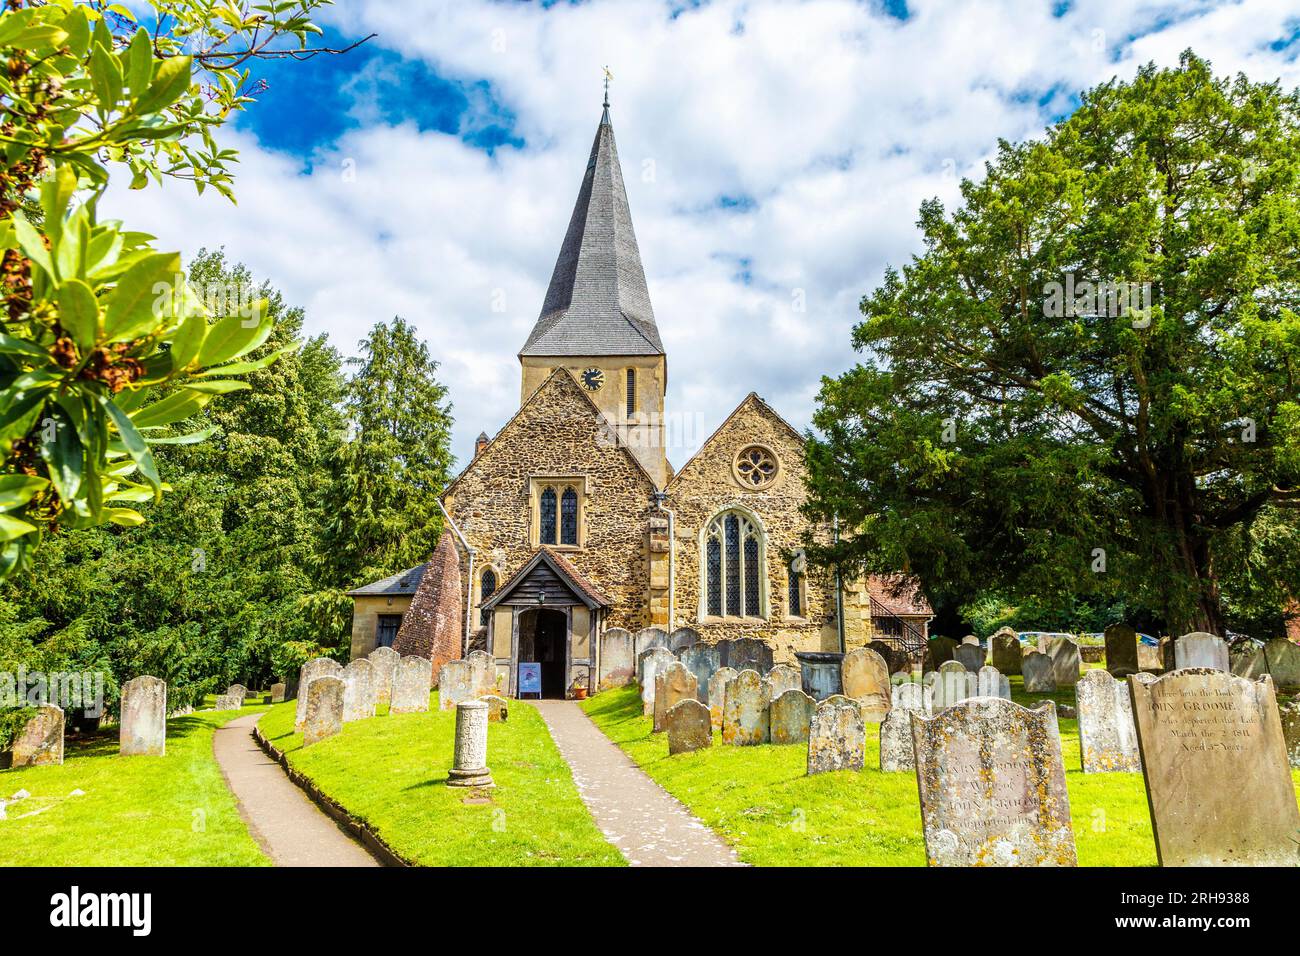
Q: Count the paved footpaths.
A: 2